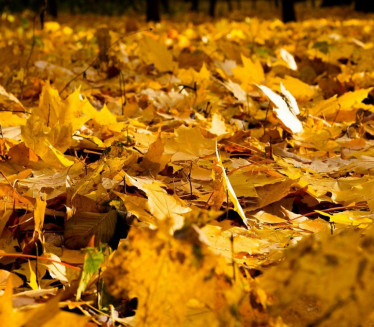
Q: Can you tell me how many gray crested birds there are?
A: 0